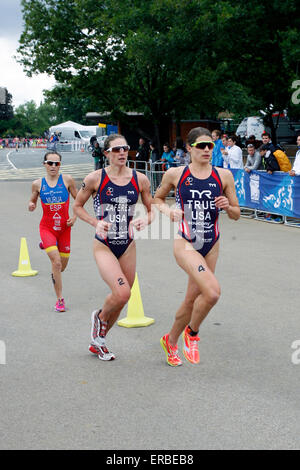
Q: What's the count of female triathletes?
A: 3